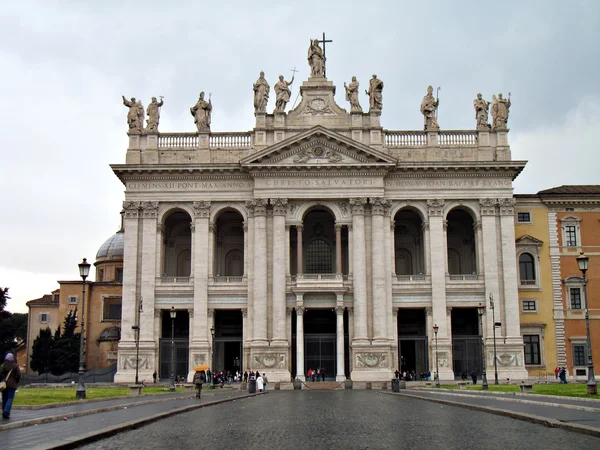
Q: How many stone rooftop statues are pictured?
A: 11